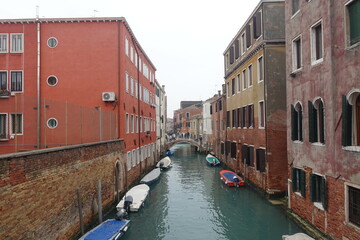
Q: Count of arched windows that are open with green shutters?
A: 3